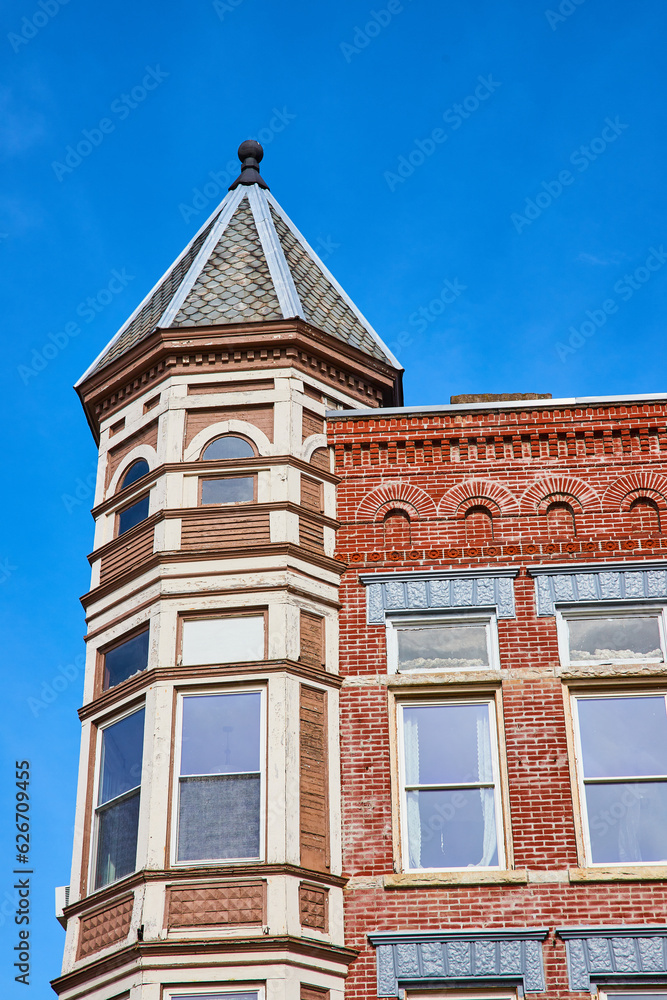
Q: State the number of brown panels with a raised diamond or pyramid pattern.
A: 3